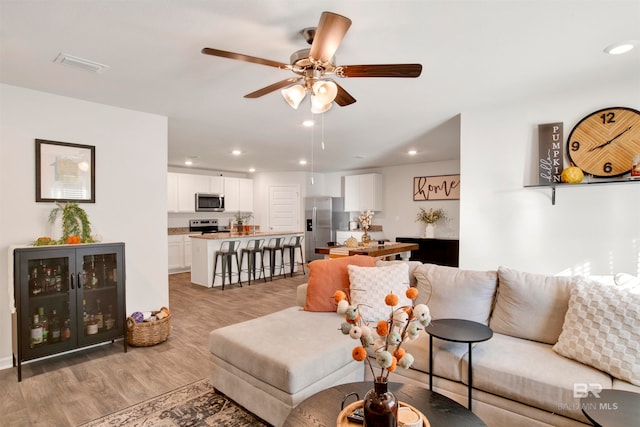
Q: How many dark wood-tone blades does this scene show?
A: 5